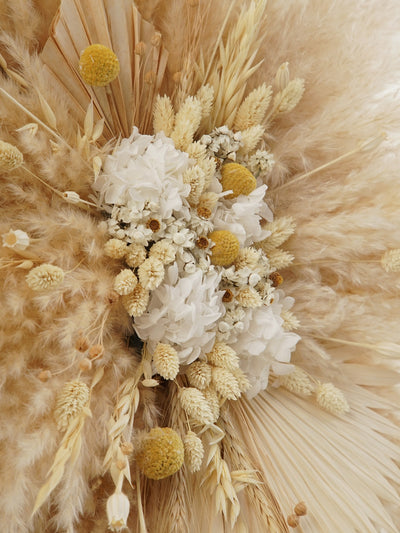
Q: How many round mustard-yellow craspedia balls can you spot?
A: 4